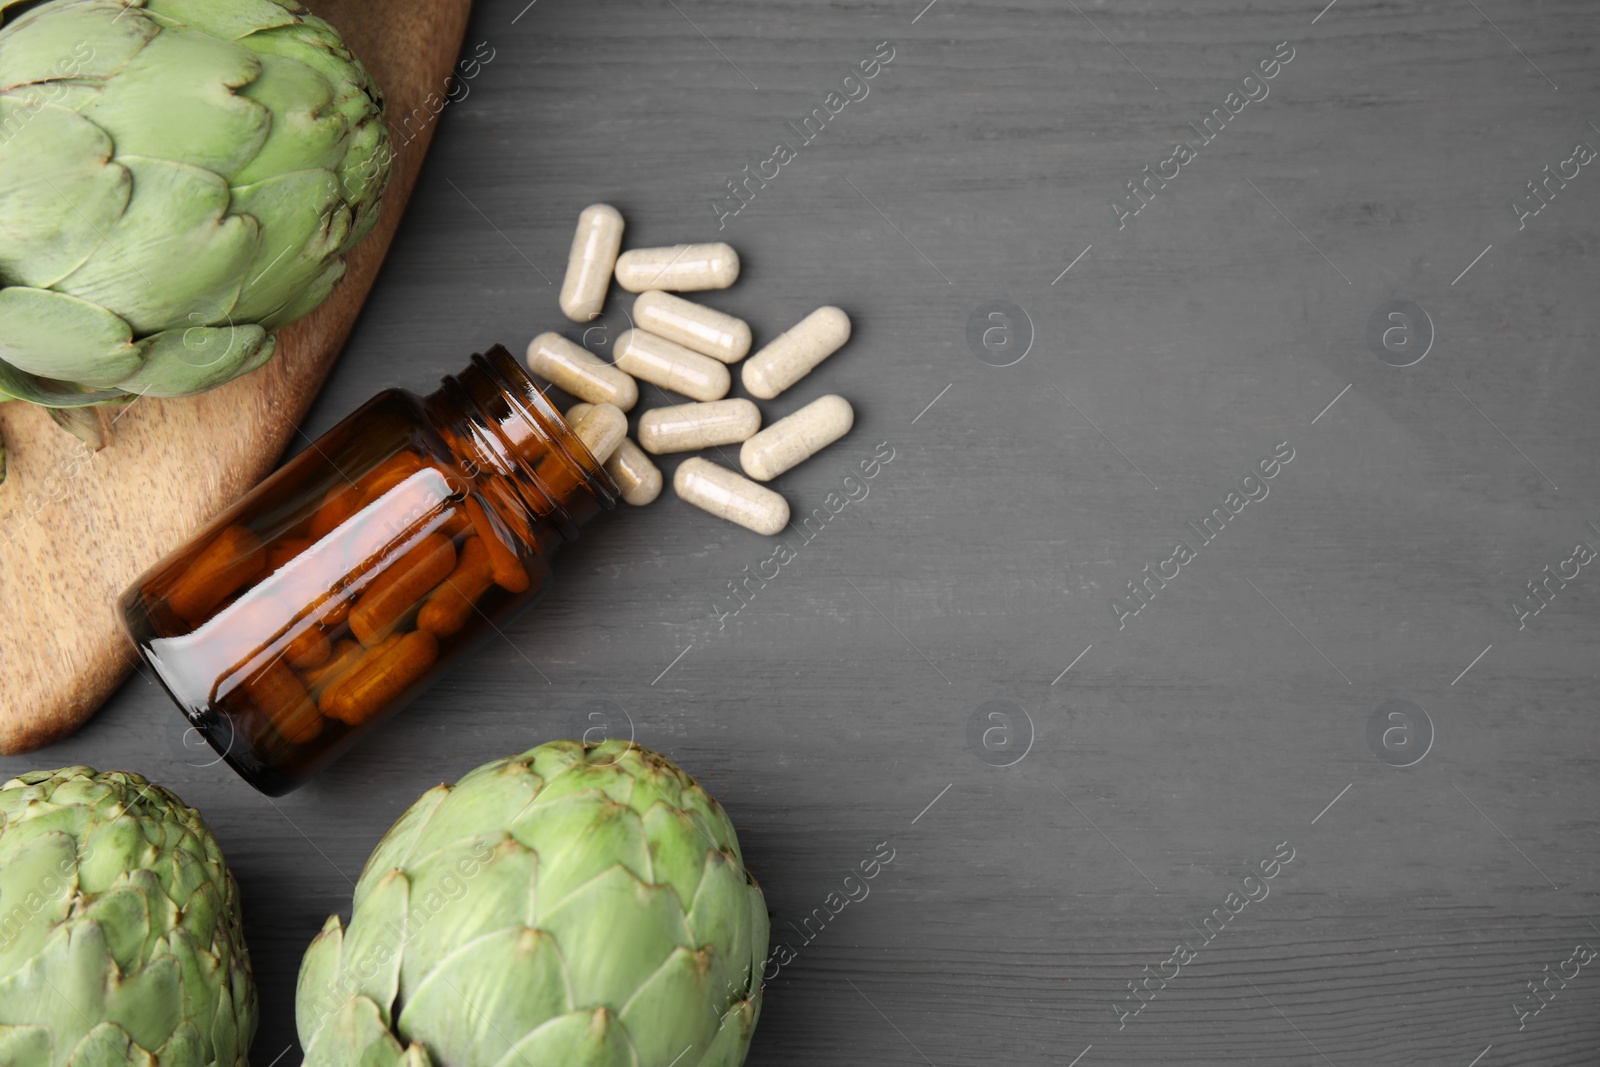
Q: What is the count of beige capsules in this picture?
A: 11